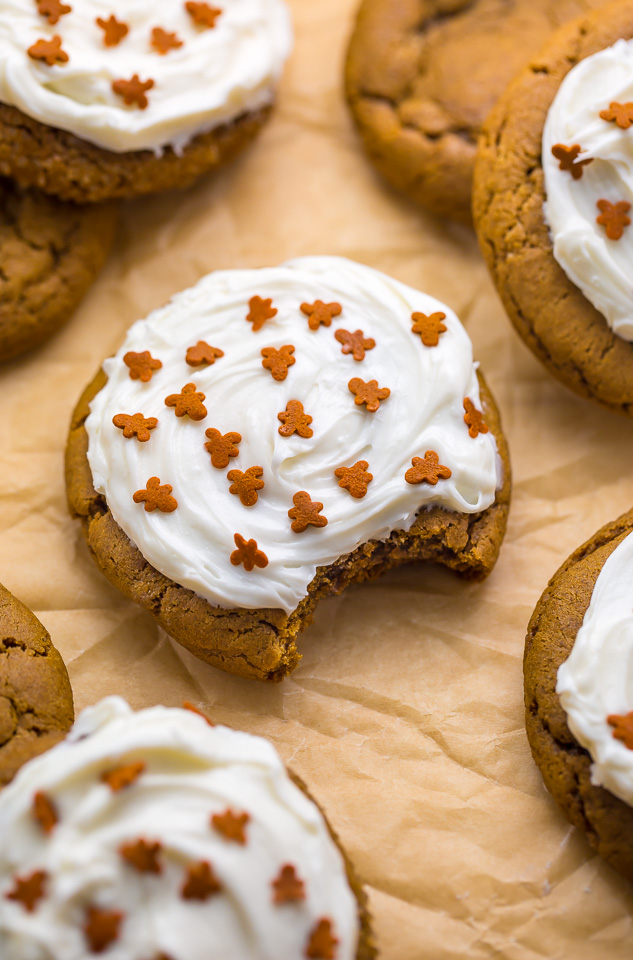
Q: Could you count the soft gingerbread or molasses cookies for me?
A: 8